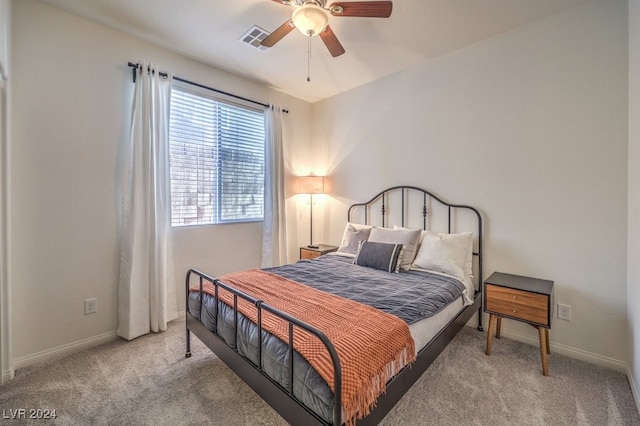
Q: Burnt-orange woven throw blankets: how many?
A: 1